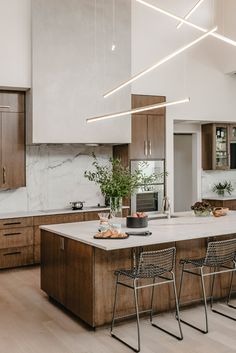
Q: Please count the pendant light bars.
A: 4